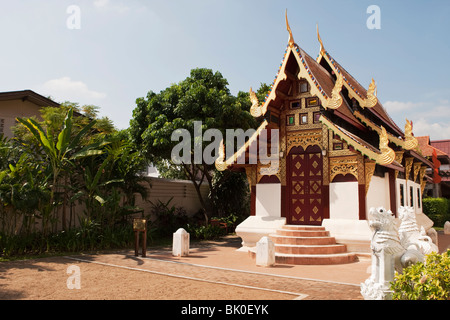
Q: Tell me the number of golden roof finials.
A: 8